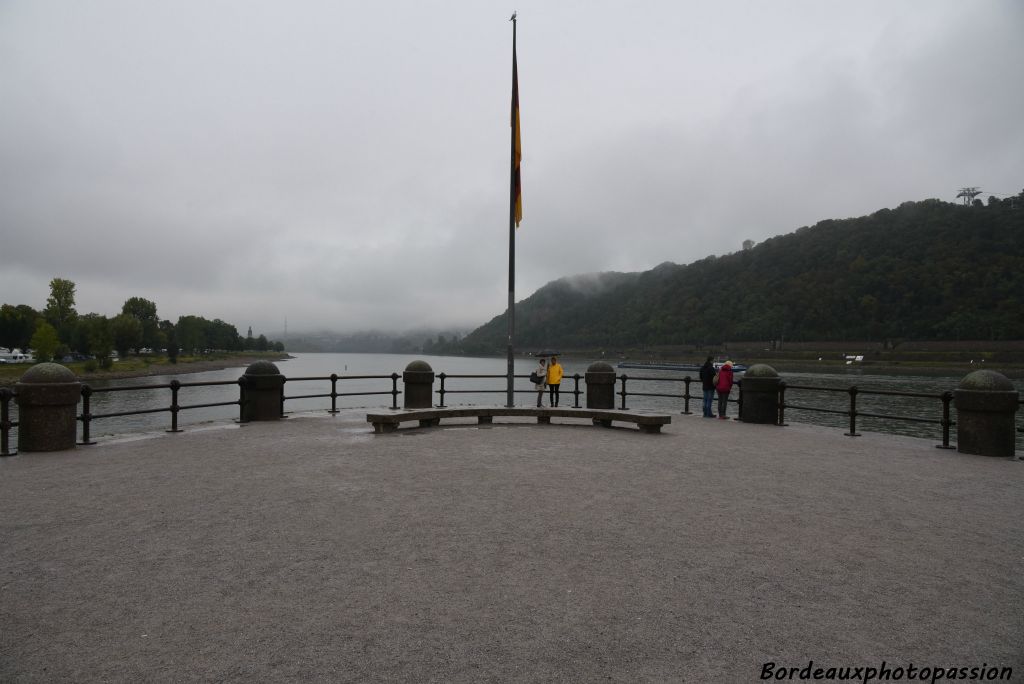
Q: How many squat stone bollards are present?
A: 6